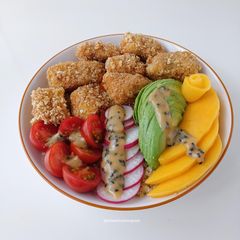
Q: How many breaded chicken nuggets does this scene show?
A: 8